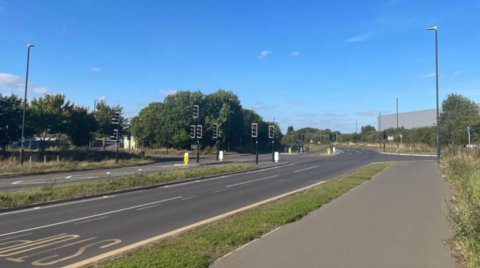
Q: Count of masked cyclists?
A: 0